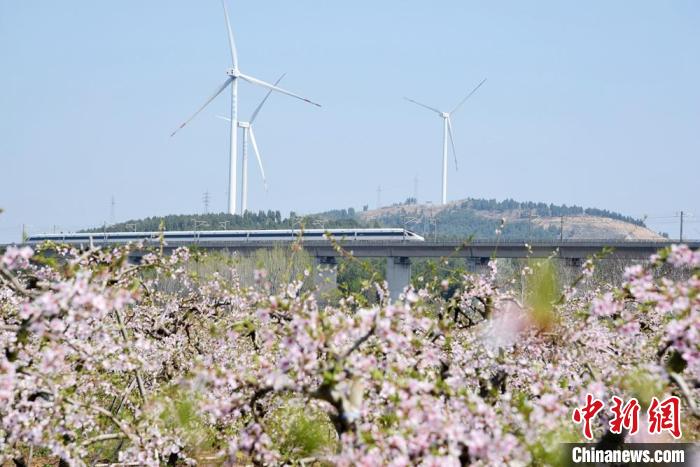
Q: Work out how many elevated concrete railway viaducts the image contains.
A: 1